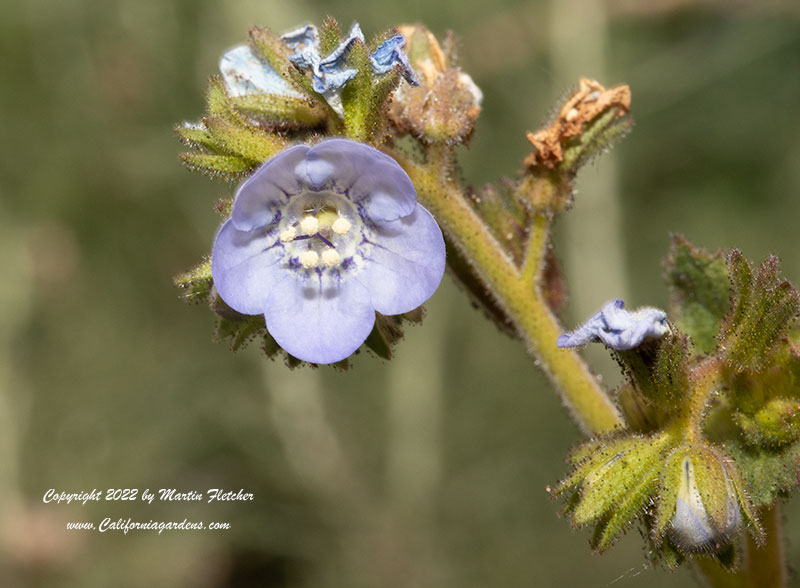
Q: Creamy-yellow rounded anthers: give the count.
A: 5